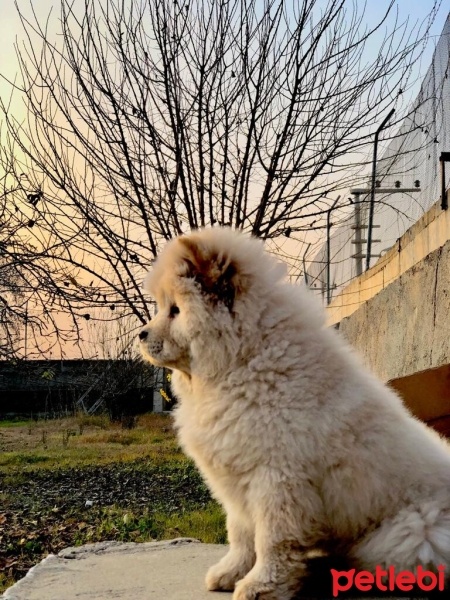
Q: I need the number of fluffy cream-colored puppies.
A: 1